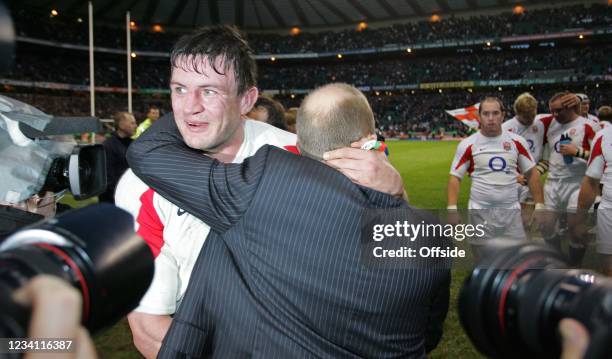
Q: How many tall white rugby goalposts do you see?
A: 2